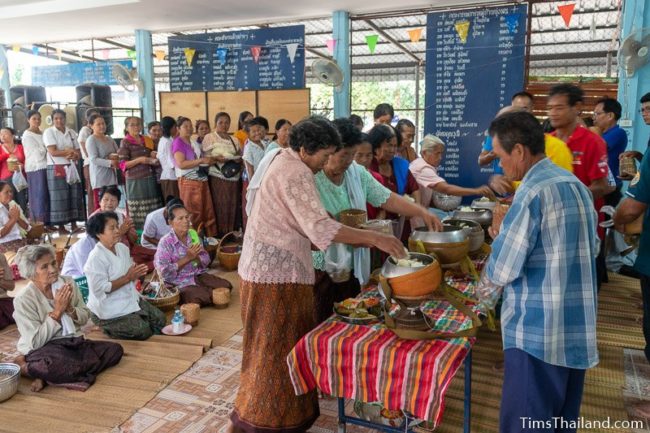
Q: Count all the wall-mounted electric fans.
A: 3